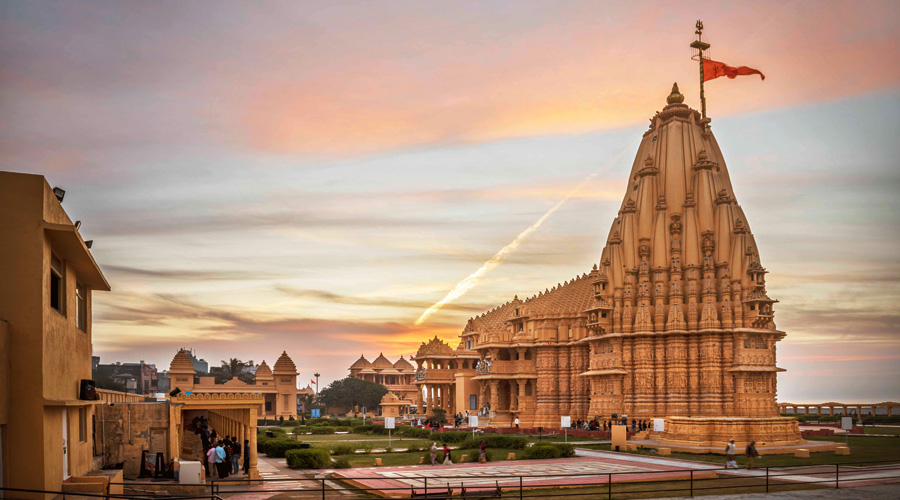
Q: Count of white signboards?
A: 5